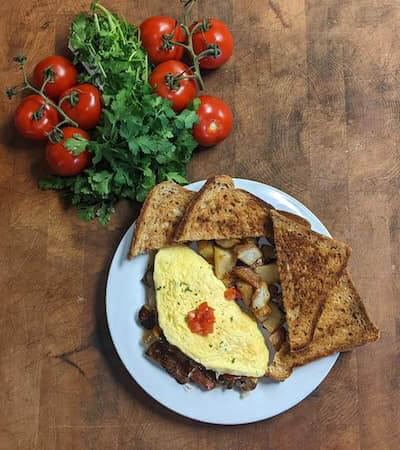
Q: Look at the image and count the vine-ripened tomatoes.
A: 8